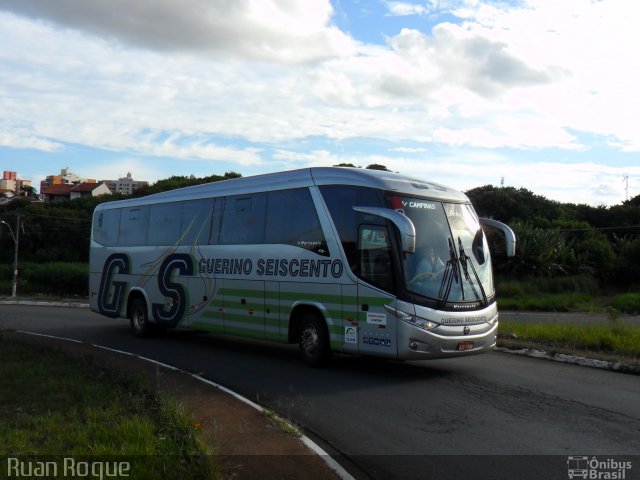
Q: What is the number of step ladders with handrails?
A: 0